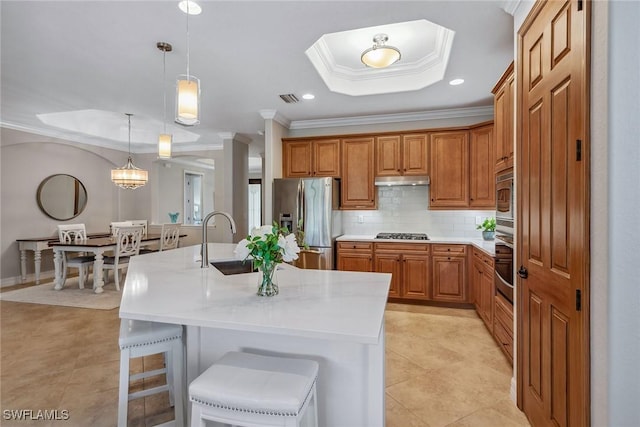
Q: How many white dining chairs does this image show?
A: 5